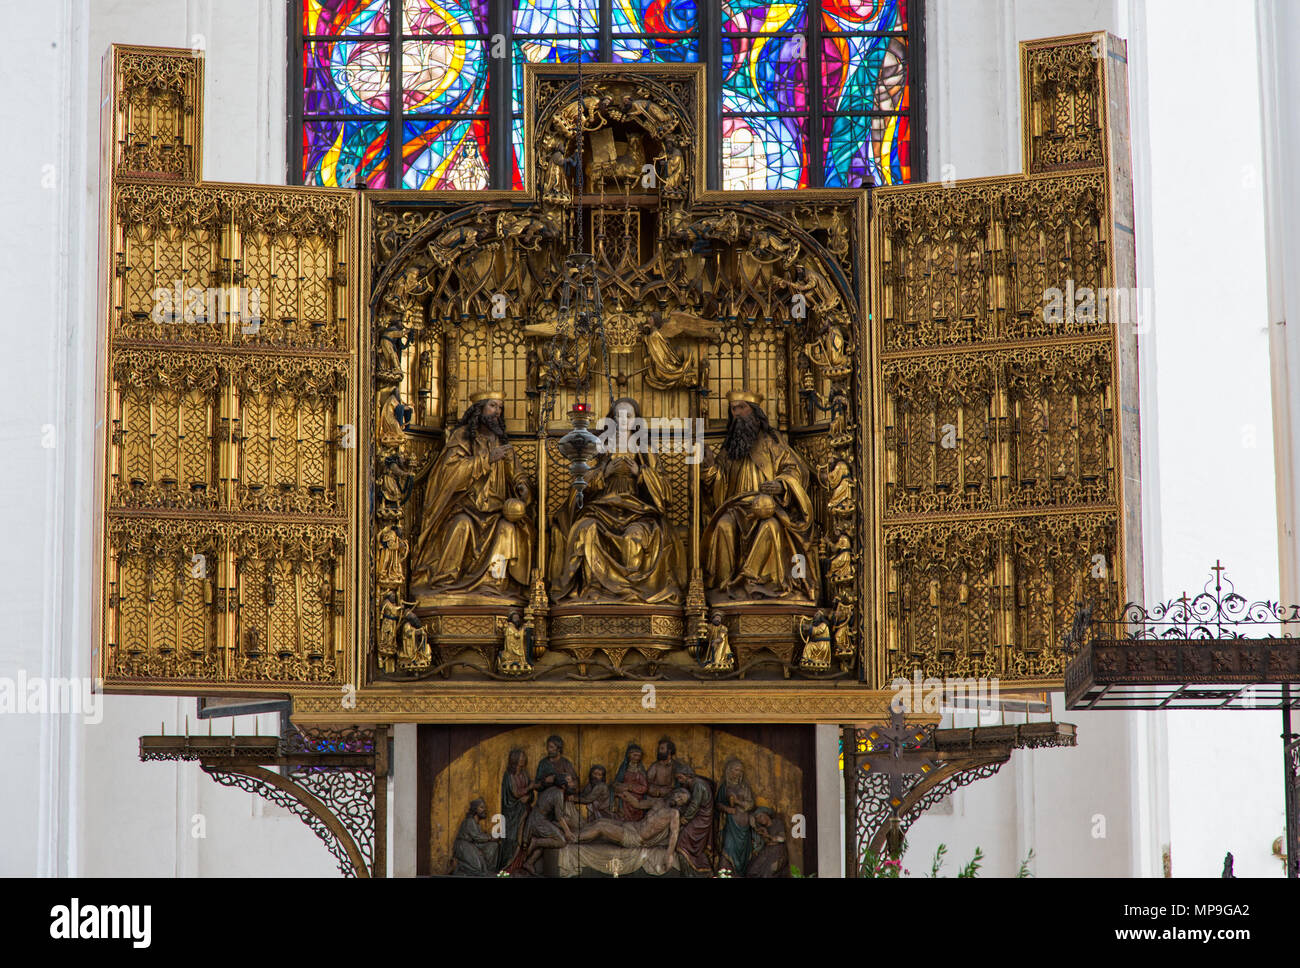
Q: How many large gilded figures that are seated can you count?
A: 3